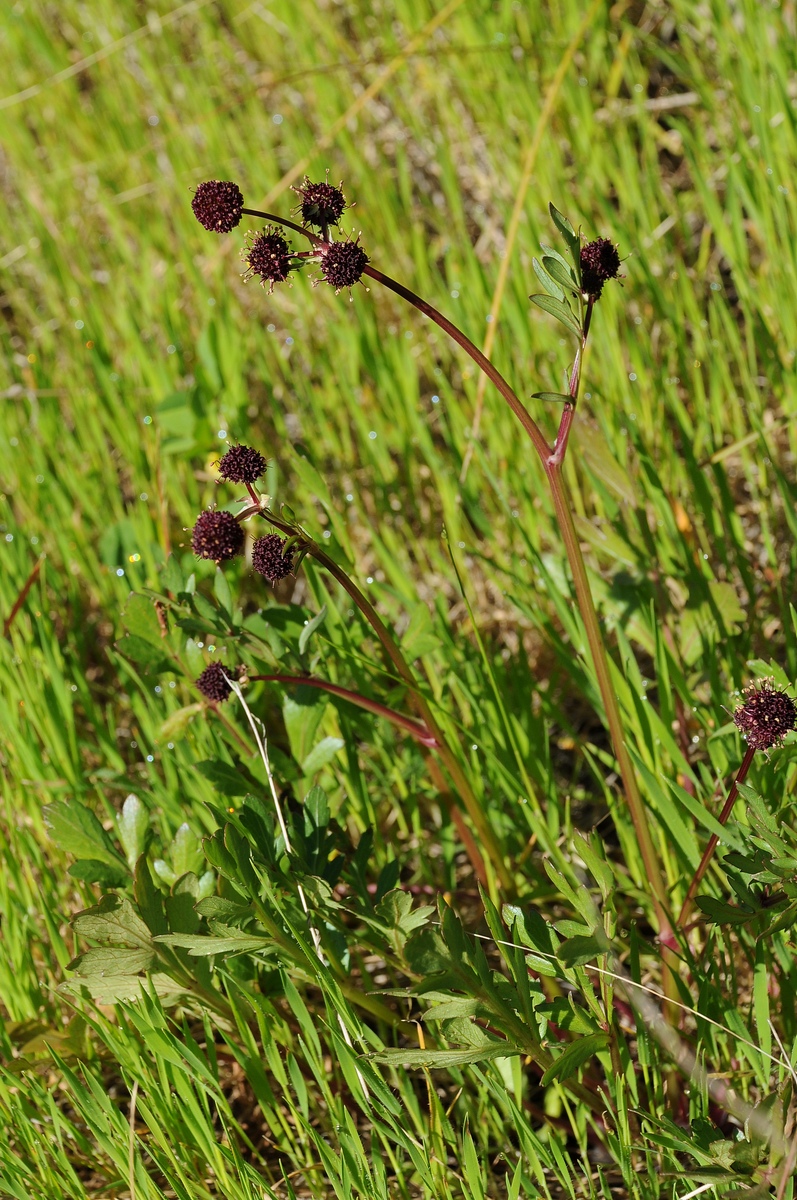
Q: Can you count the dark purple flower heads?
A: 10